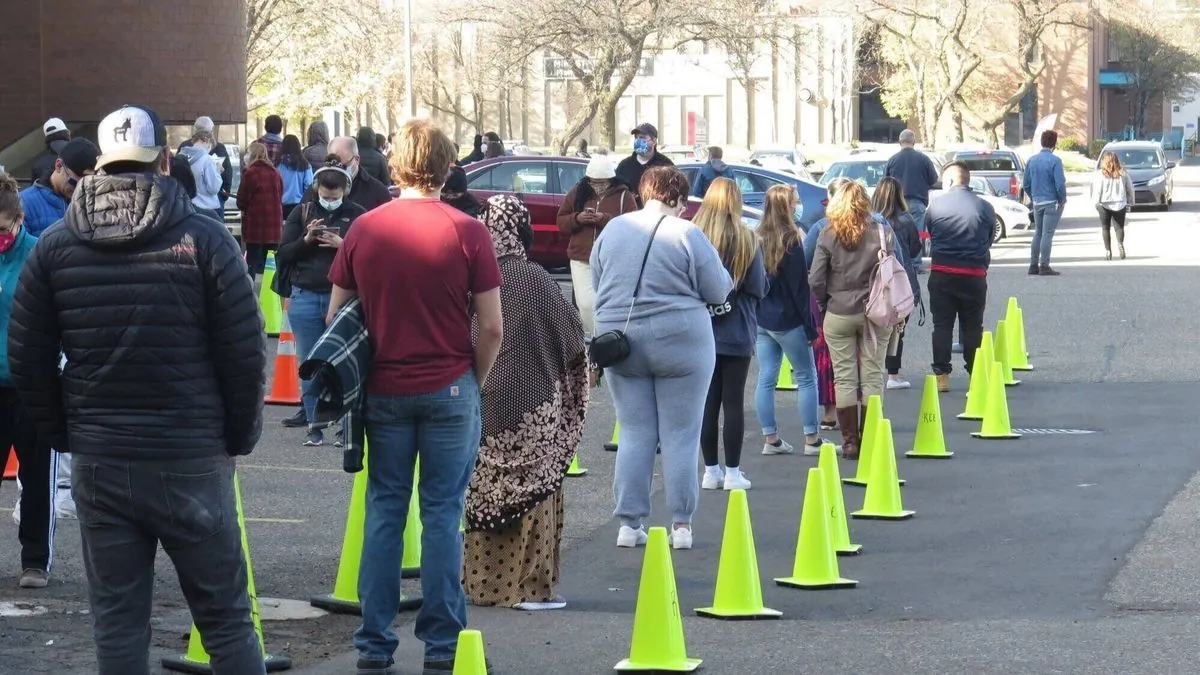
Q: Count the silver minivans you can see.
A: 1